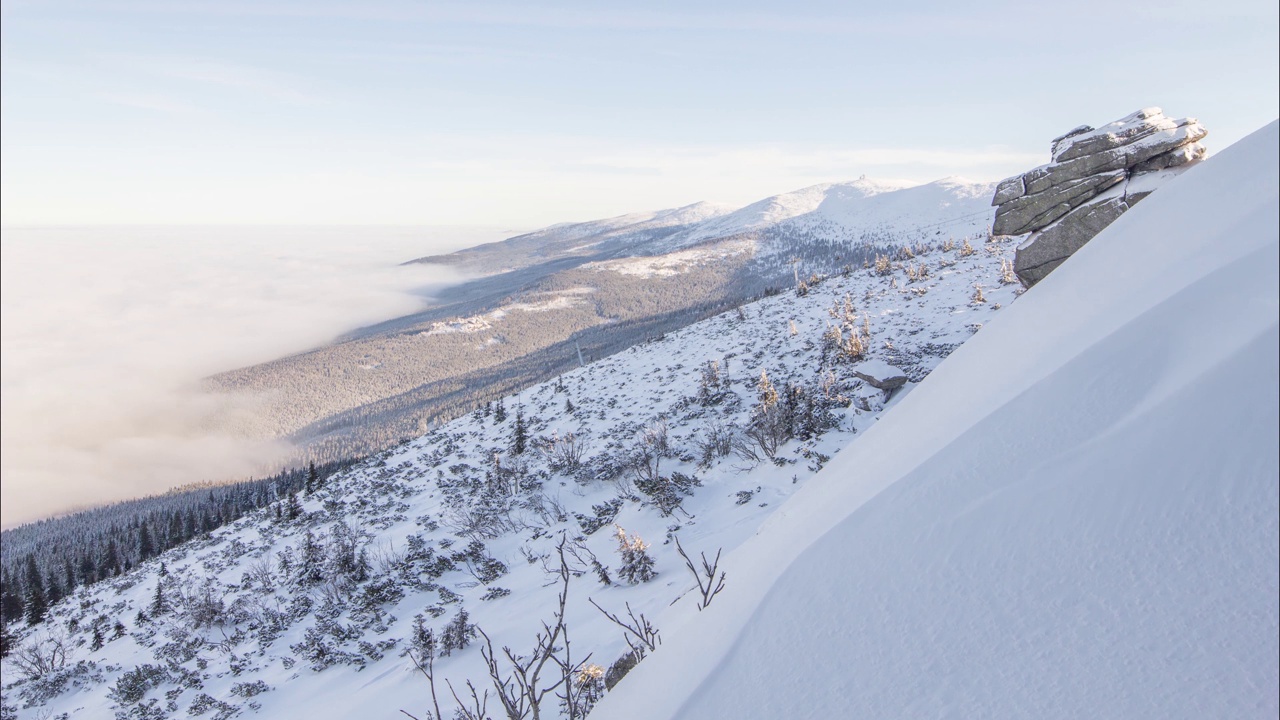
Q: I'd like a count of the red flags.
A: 0